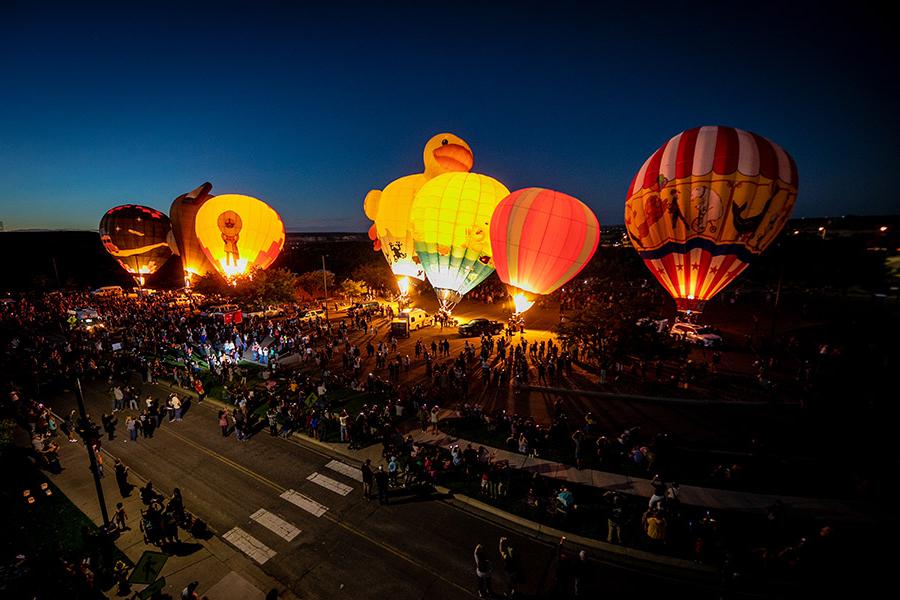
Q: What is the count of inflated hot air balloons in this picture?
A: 7